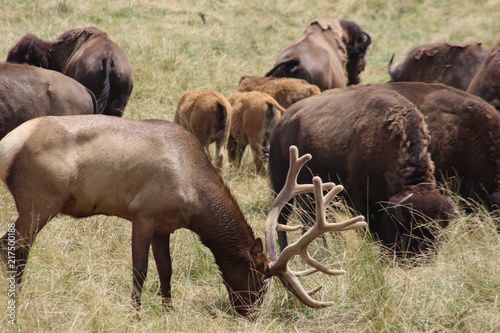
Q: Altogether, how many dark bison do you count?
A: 7